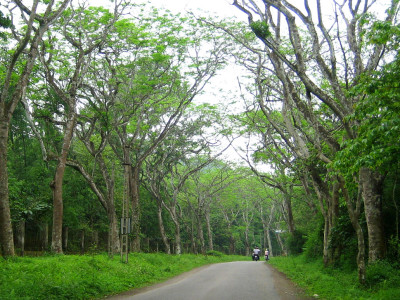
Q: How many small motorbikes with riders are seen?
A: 2